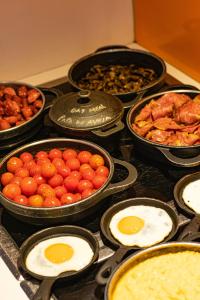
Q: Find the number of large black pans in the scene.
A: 5